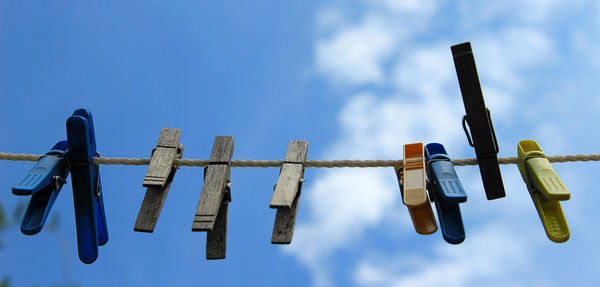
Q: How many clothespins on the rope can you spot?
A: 9